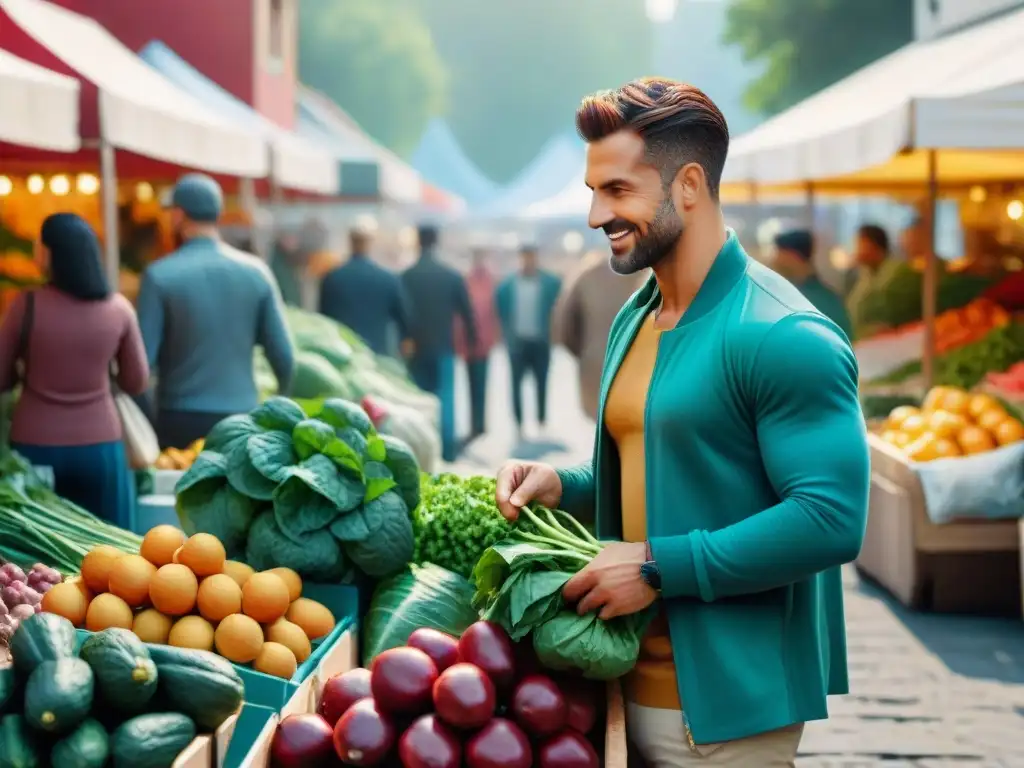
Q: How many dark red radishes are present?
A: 12